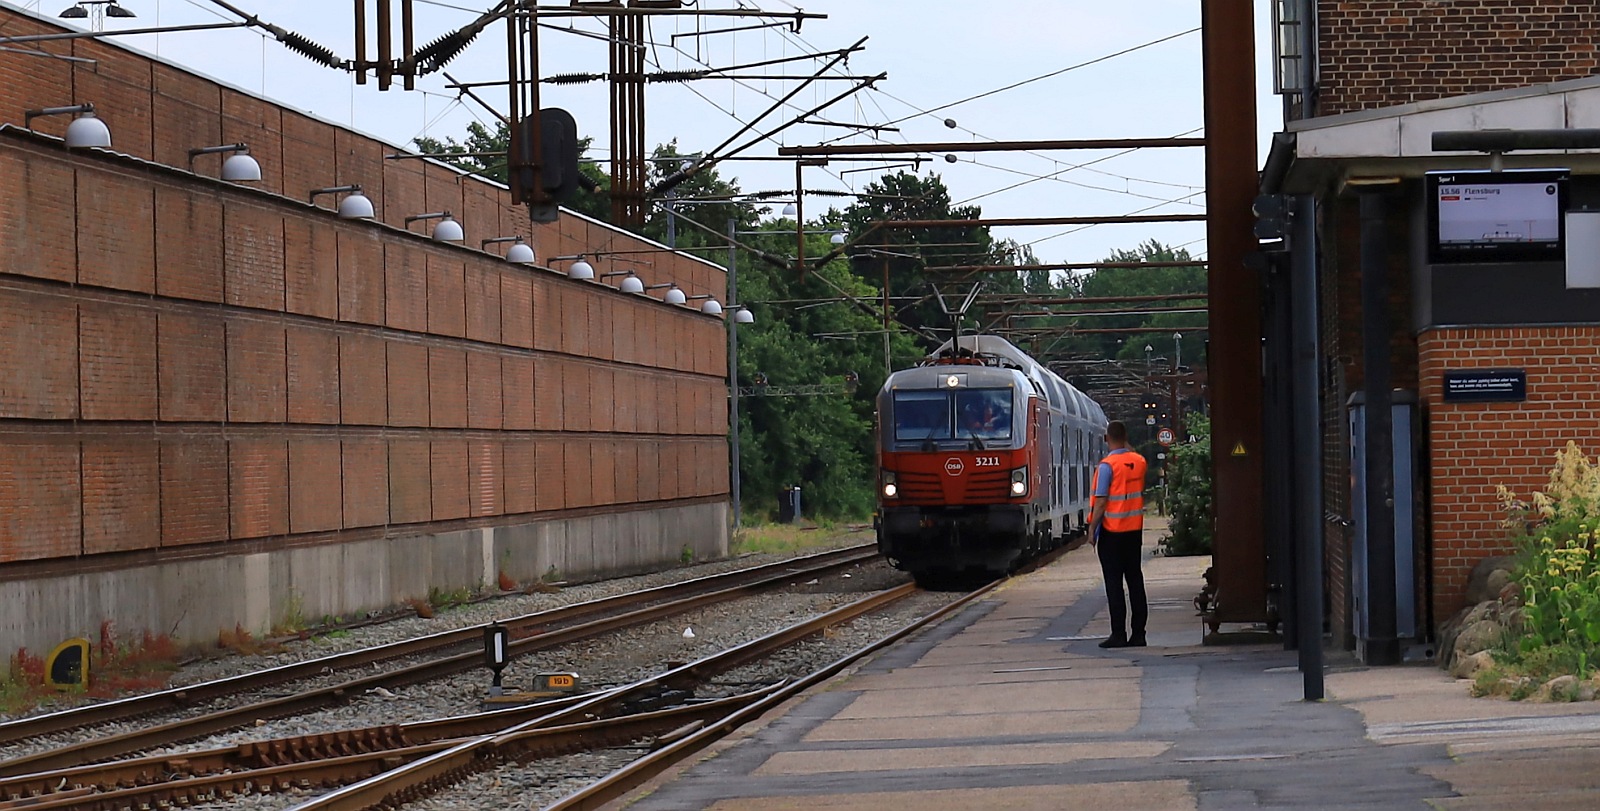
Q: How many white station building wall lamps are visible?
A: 10